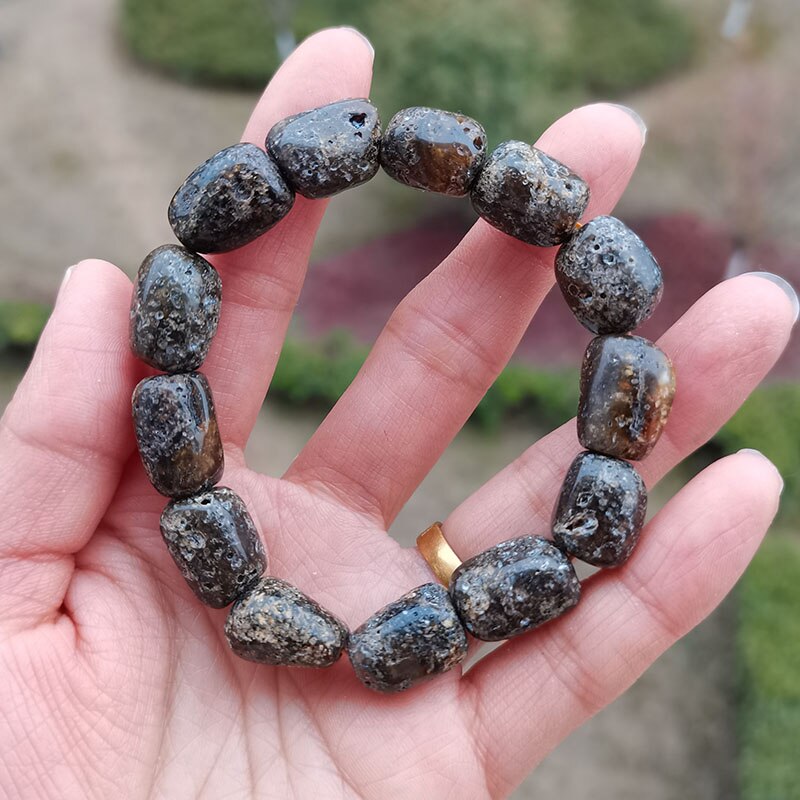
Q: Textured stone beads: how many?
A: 13